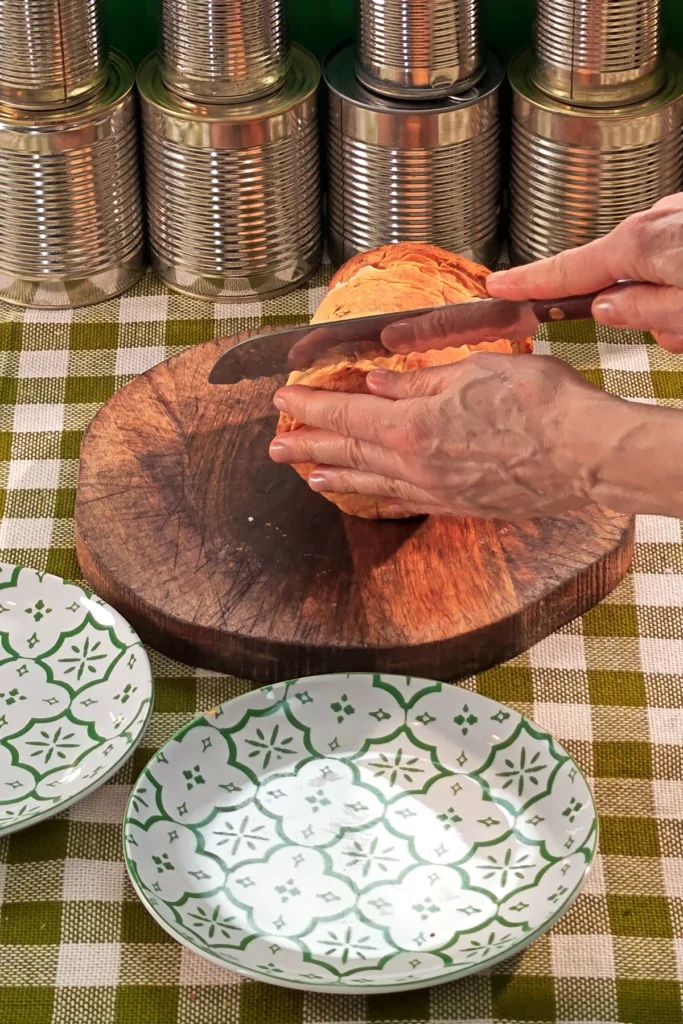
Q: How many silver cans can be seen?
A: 8